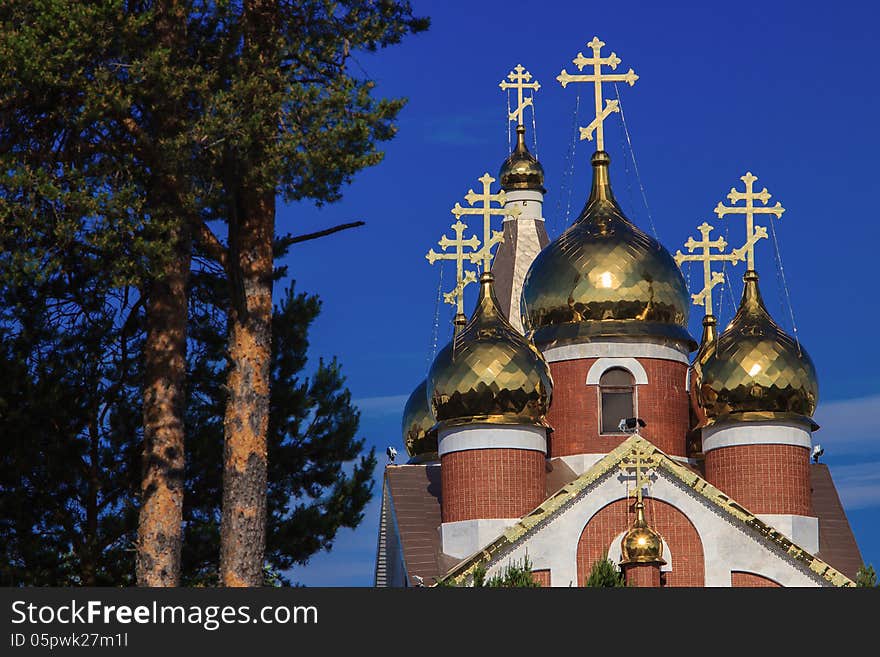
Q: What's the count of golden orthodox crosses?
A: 7